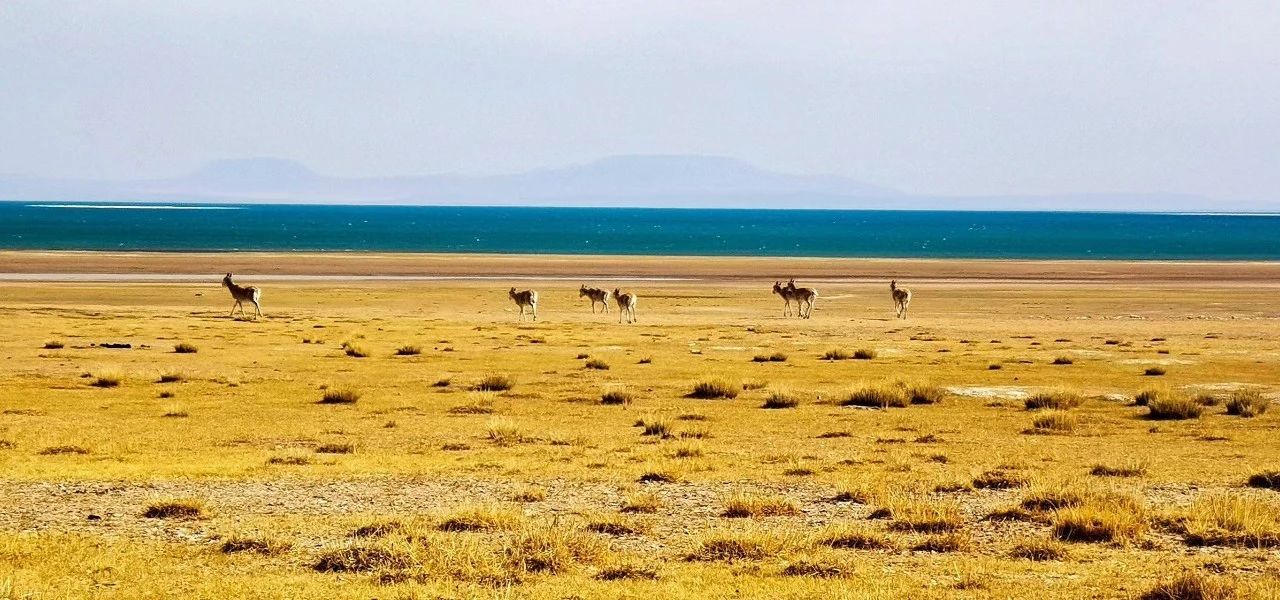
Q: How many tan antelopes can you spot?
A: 7